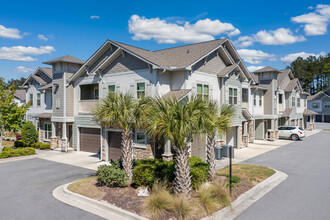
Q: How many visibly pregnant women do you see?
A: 0